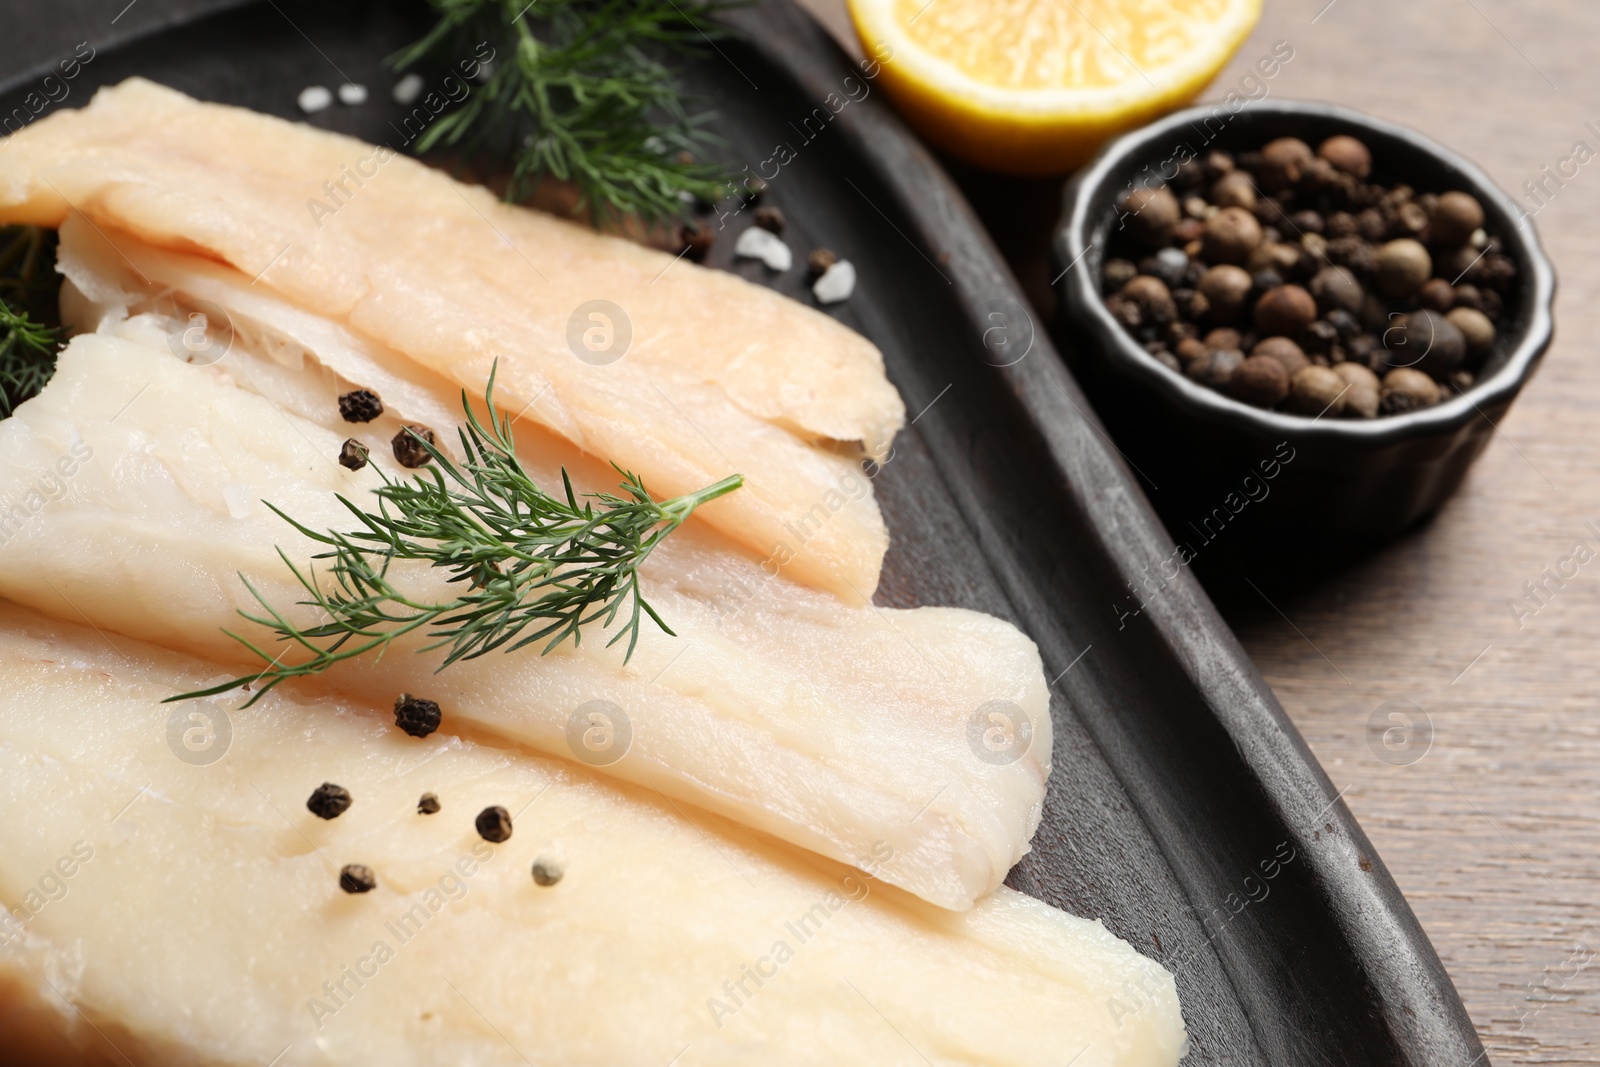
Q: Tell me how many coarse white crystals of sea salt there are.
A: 5